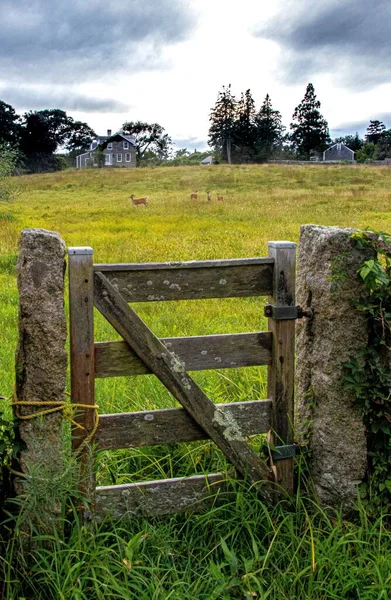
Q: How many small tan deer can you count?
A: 4